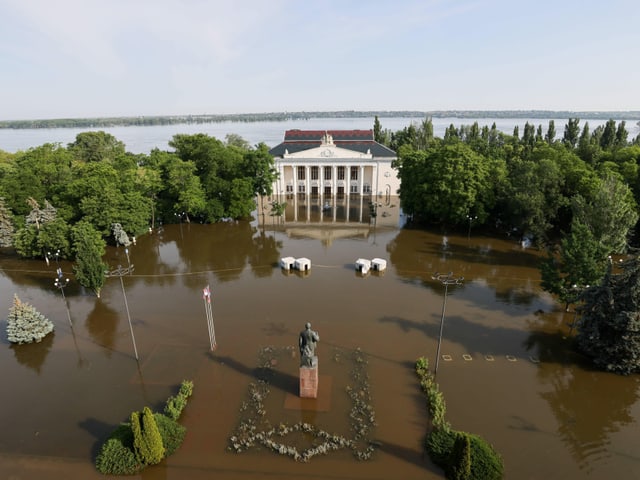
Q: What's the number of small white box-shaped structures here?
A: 4